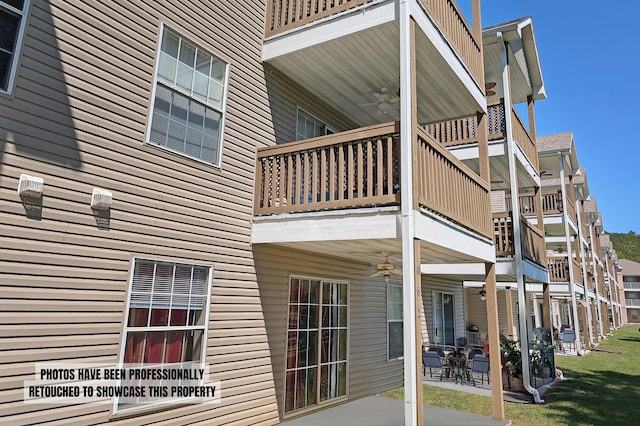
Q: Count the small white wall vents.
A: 2